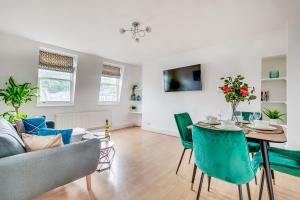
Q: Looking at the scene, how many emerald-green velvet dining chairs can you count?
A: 4